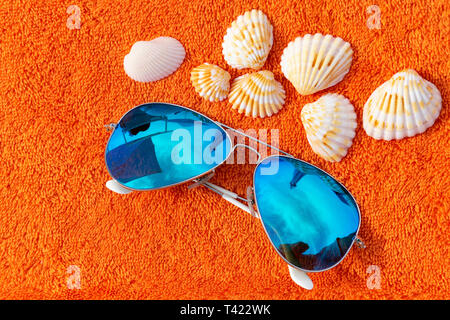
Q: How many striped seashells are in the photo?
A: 6